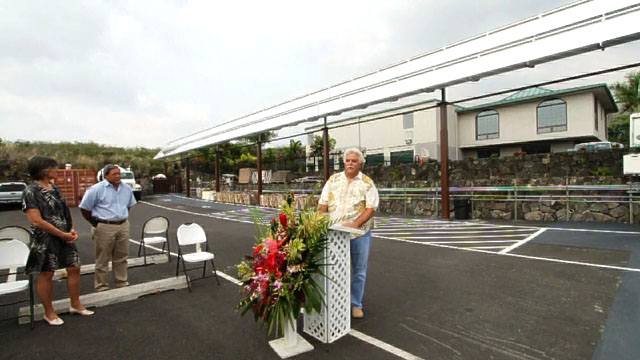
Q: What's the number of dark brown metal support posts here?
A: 6